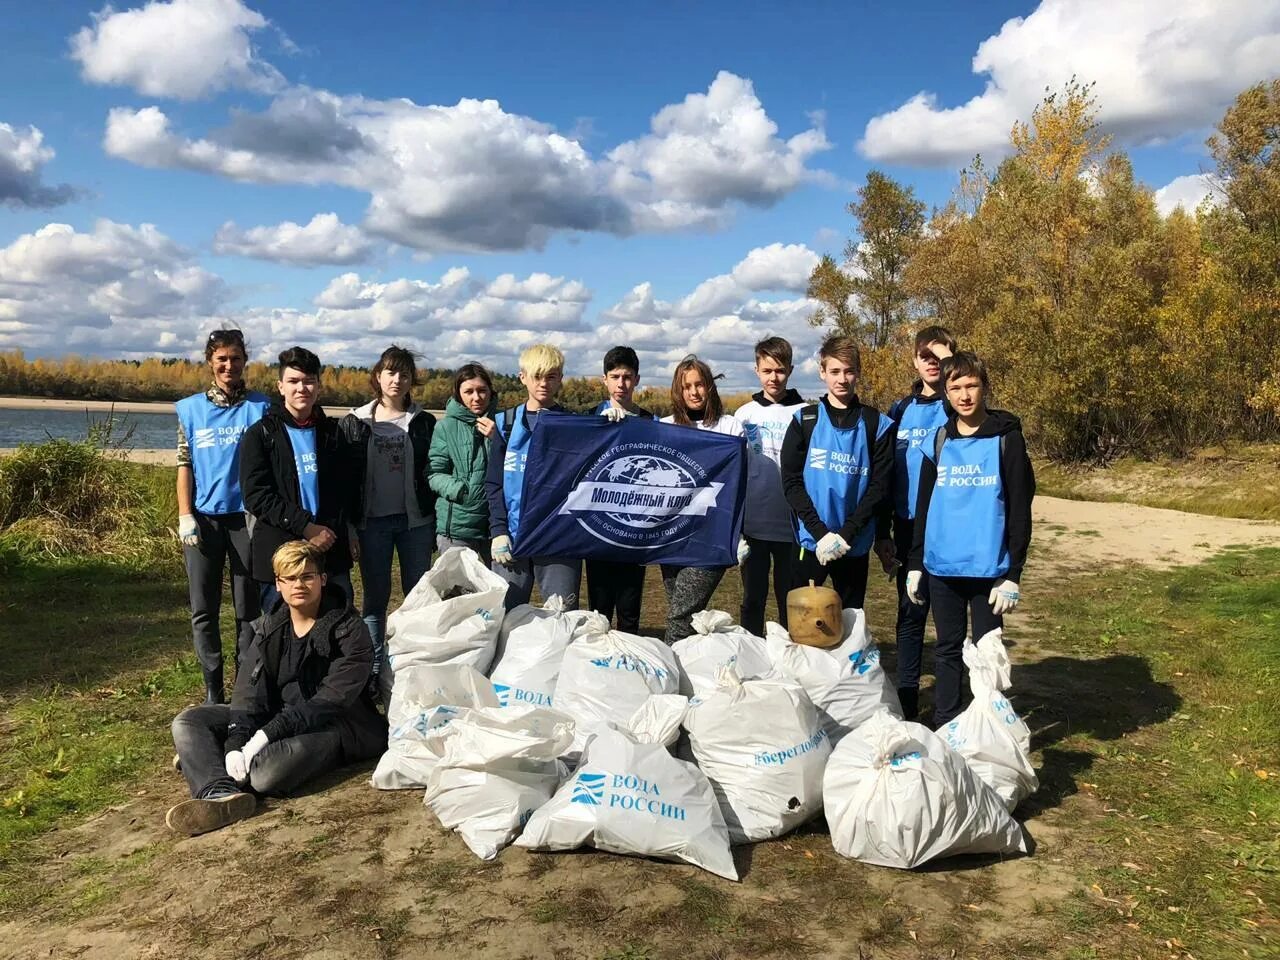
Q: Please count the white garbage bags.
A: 11